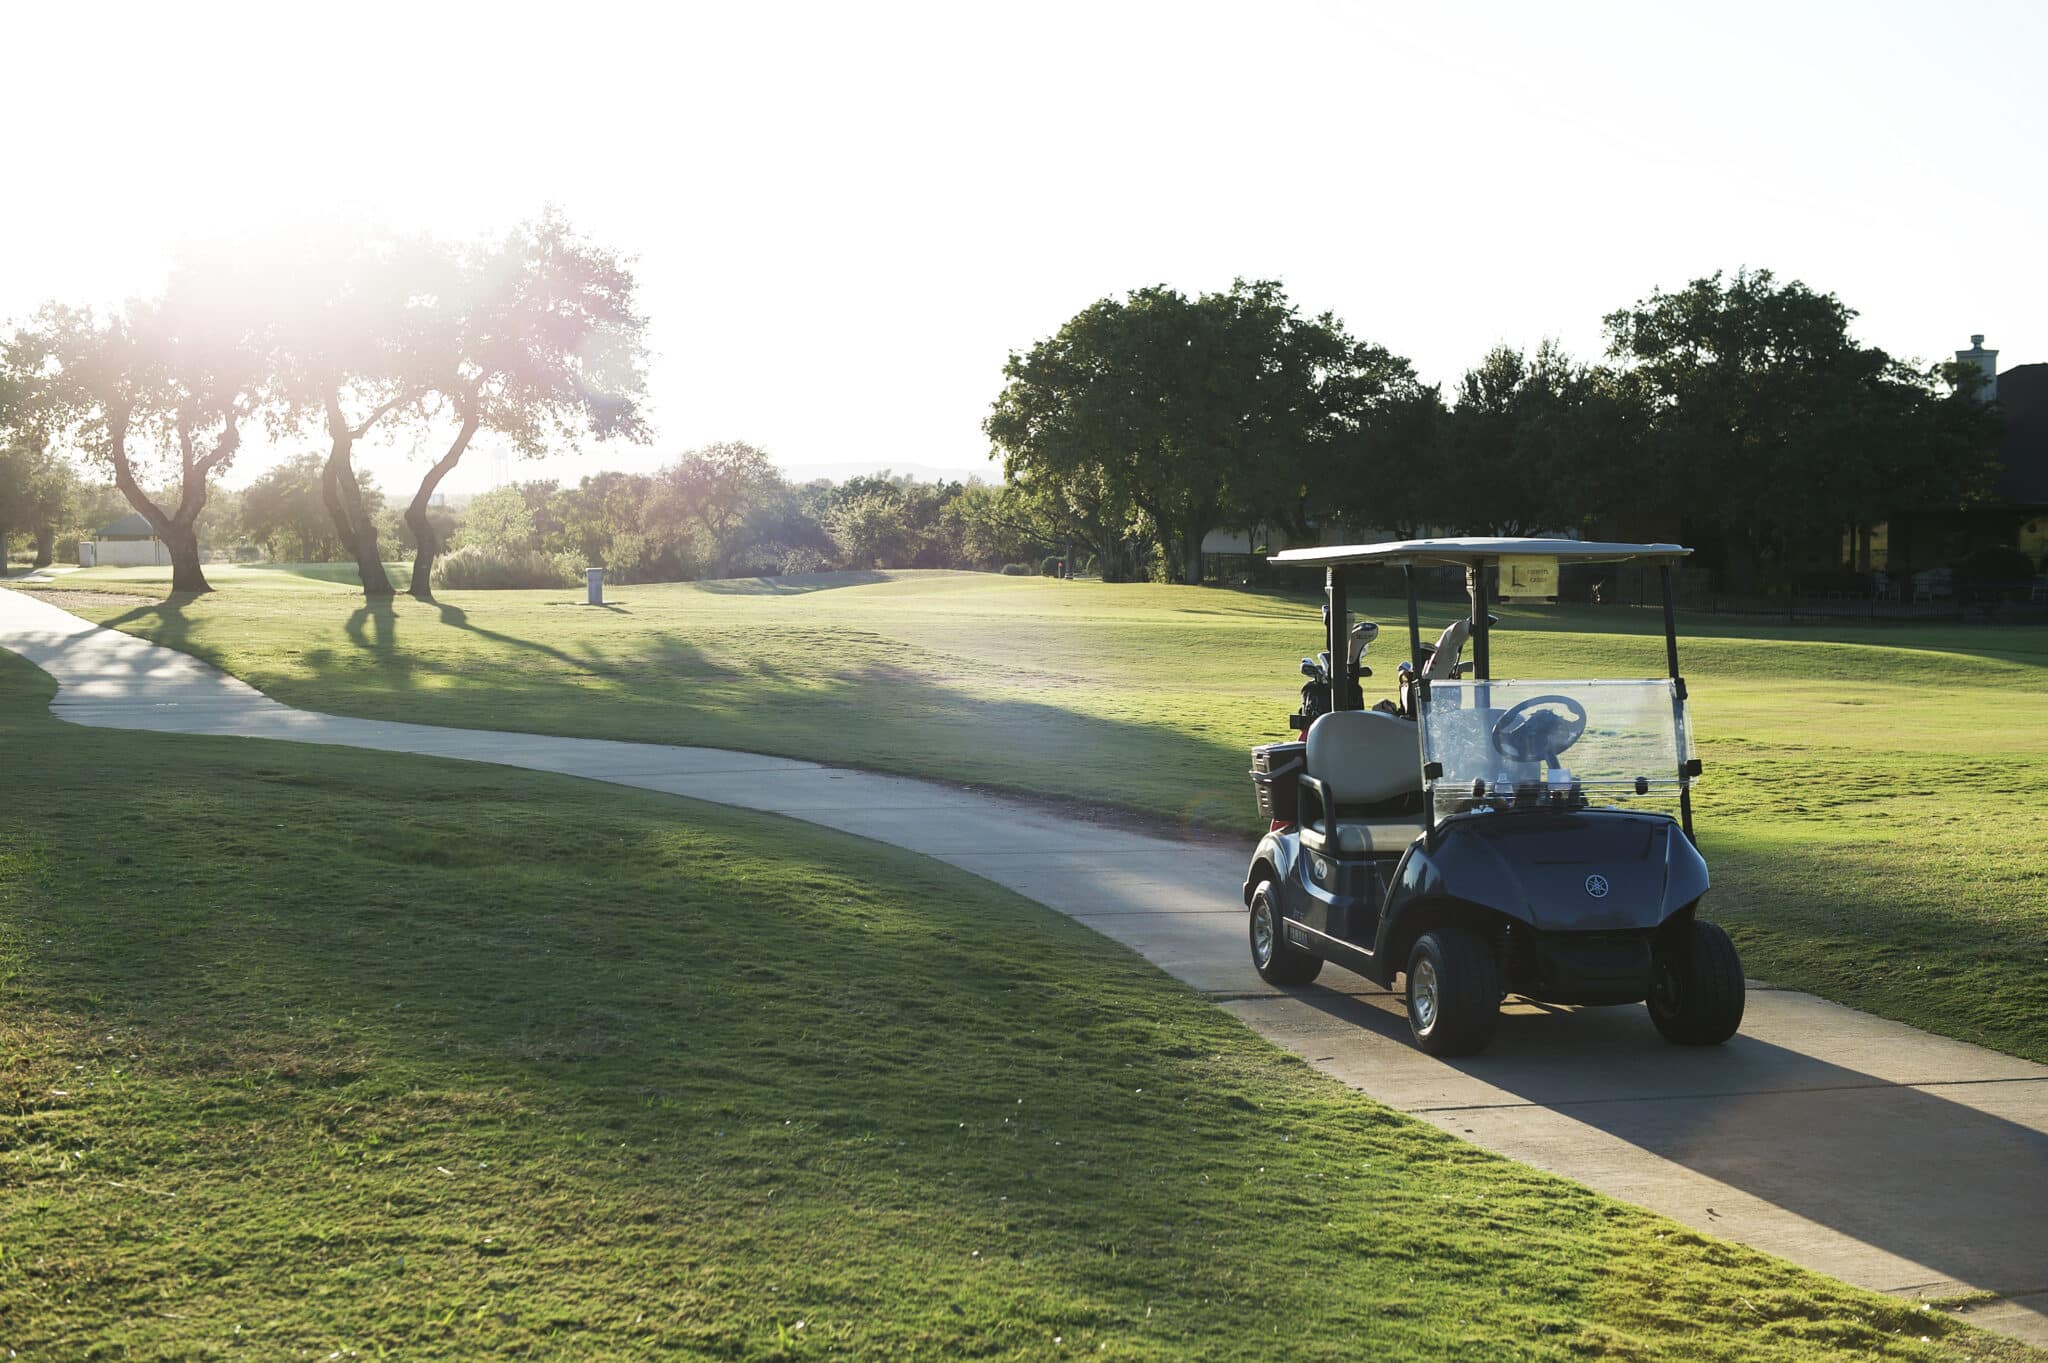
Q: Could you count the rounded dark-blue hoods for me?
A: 1